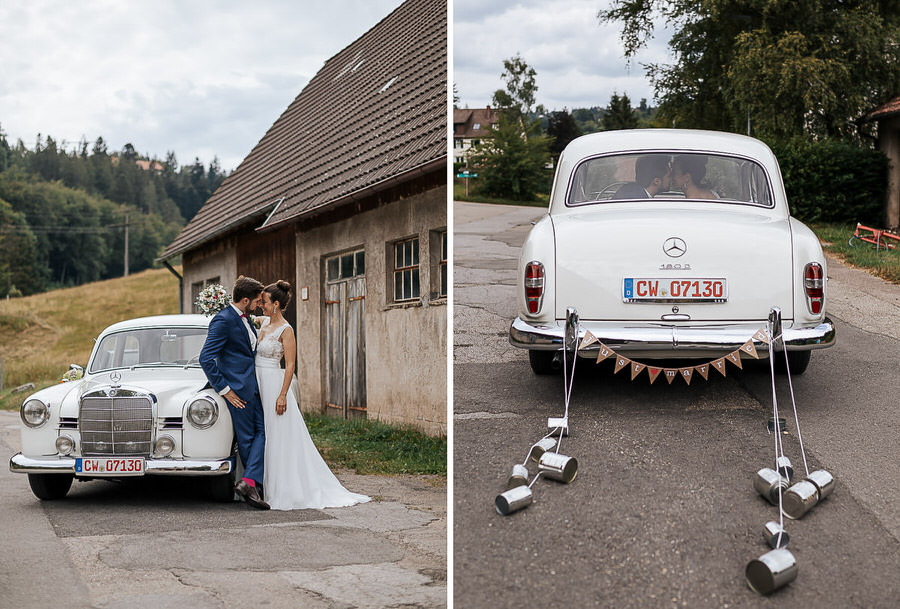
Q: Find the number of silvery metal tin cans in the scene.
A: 11